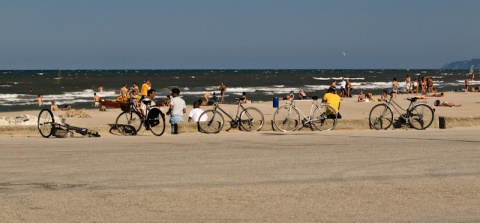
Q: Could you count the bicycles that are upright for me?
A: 4